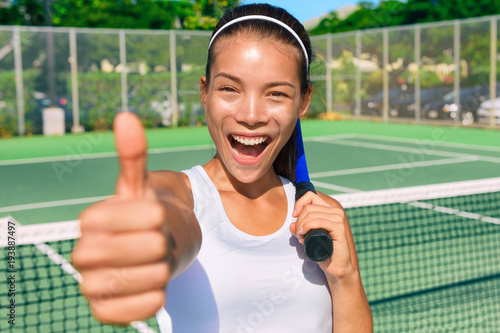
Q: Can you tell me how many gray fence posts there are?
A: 10